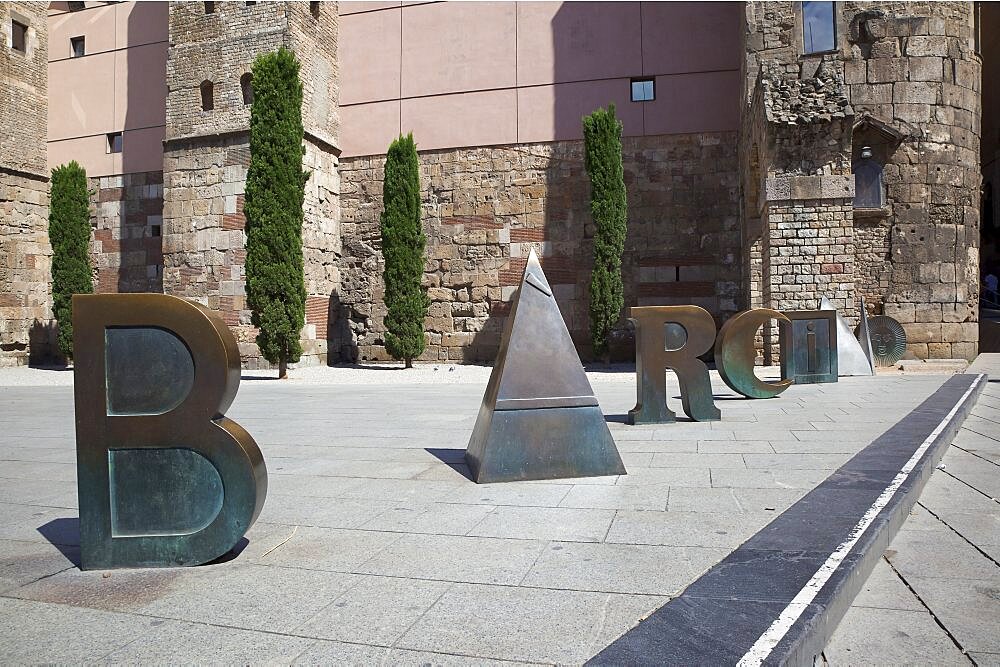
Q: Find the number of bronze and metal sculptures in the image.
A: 7